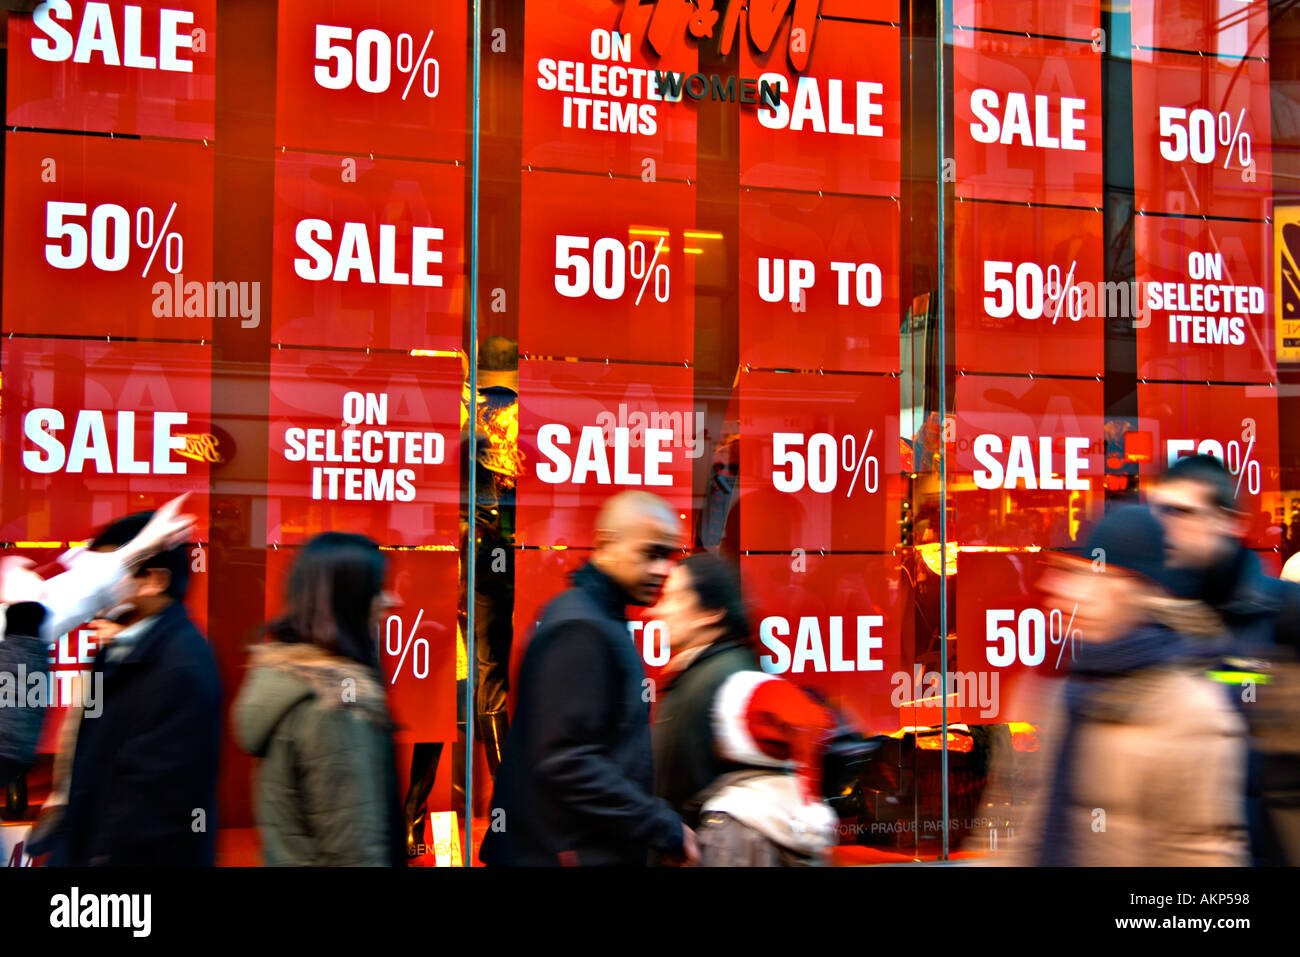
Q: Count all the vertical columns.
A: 6